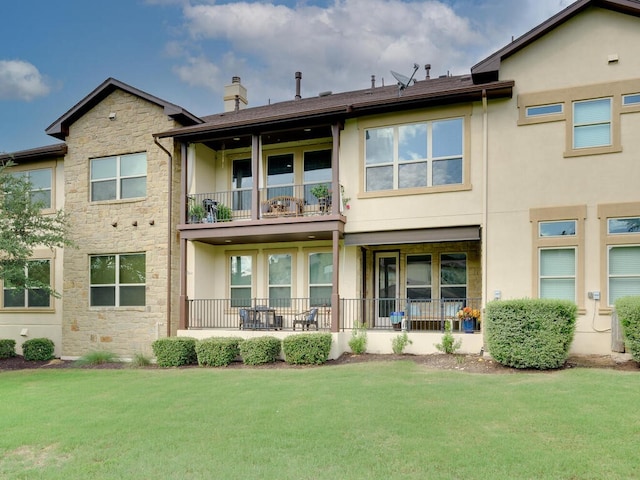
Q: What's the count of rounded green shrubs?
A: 8